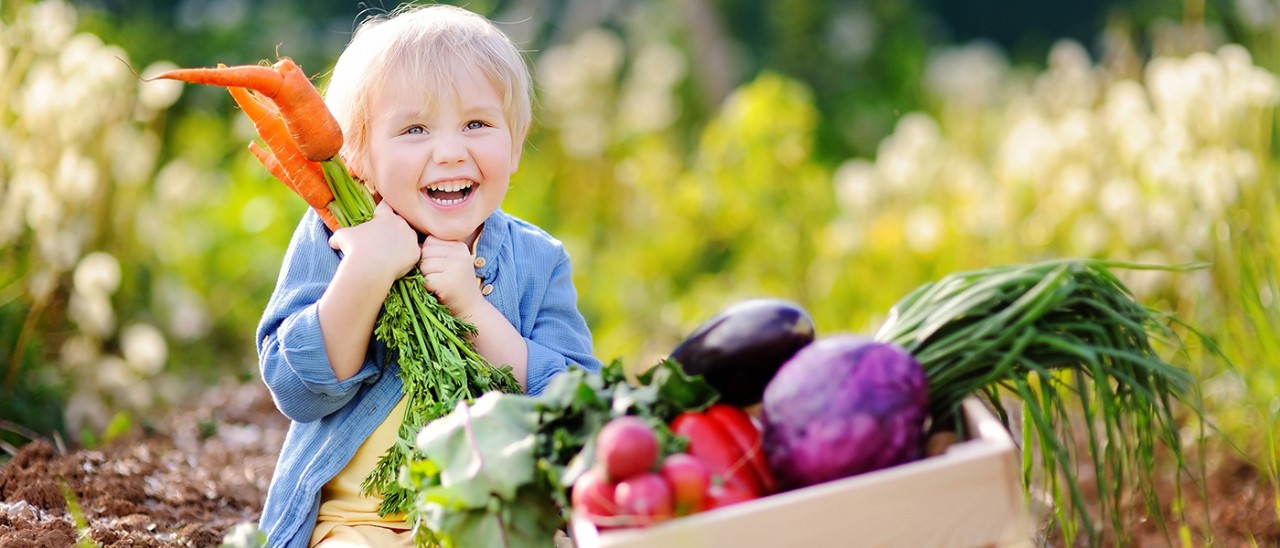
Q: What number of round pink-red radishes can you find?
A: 4